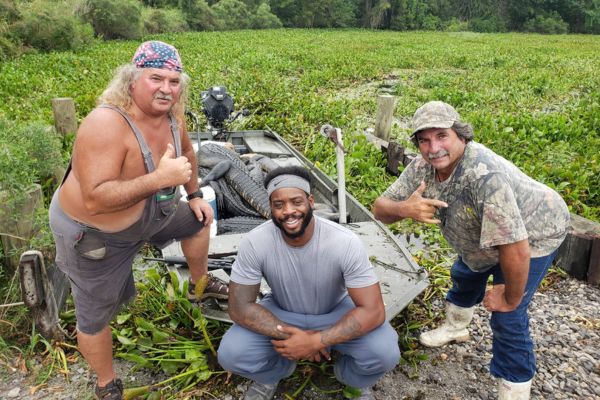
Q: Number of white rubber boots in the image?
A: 2